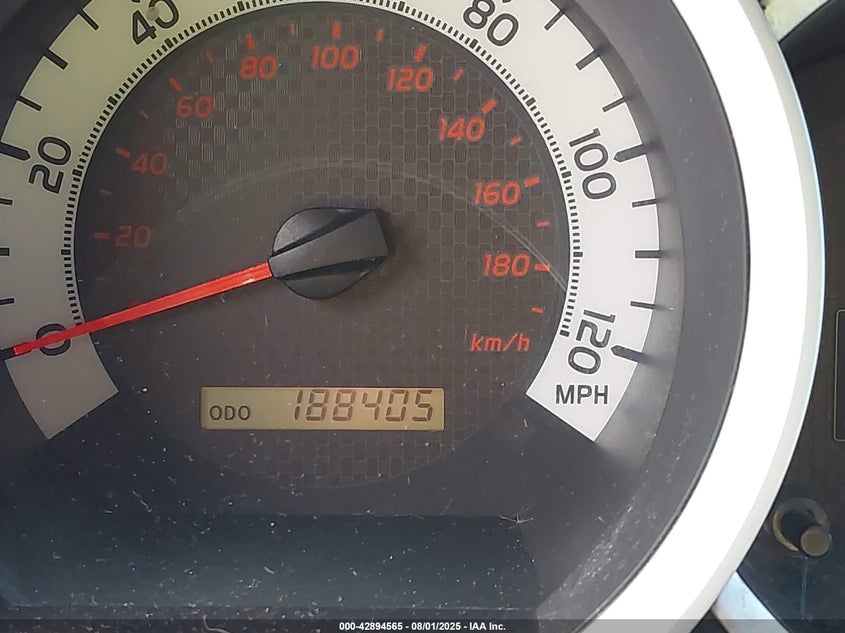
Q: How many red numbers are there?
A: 9